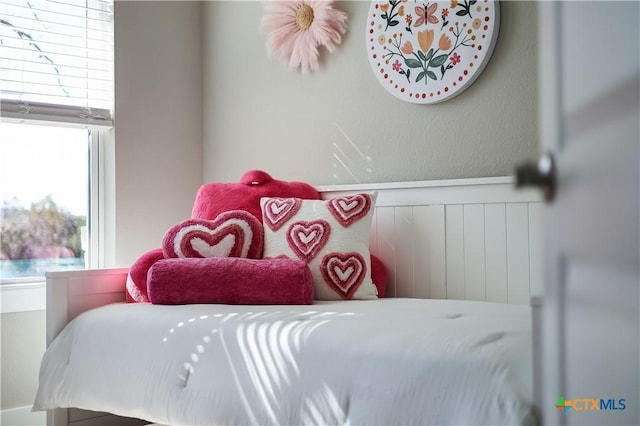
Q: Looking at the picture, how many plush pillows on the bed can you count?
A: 4